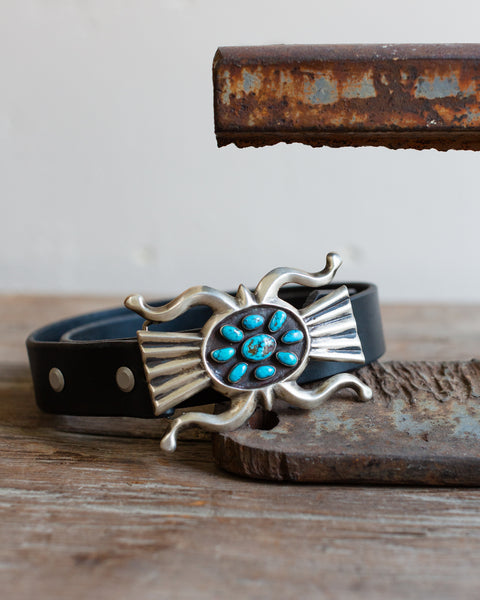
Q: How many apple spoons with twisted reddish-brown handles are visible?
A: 0